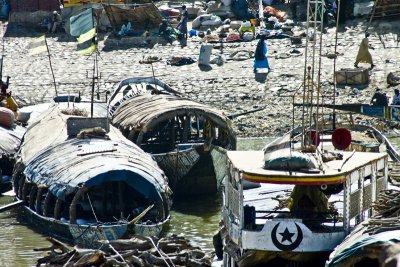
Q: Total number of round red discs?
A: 2